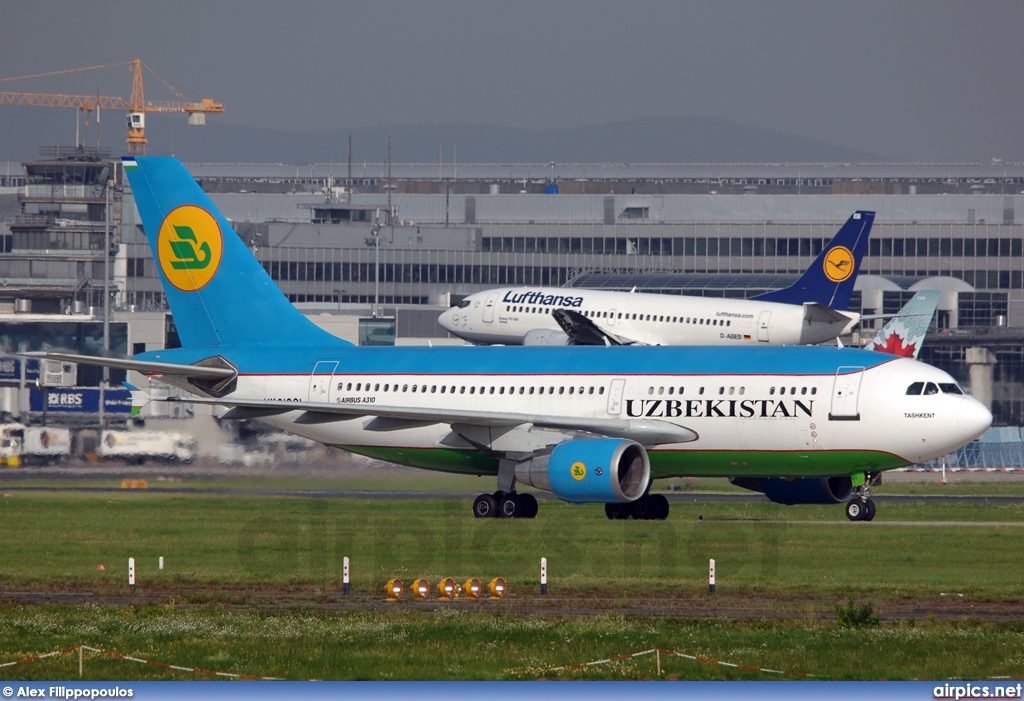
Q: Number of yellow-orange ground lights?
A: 5